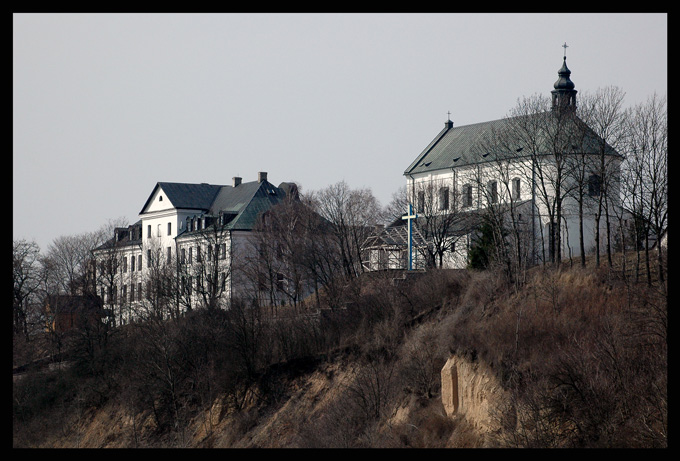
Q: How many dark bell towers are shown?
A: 1